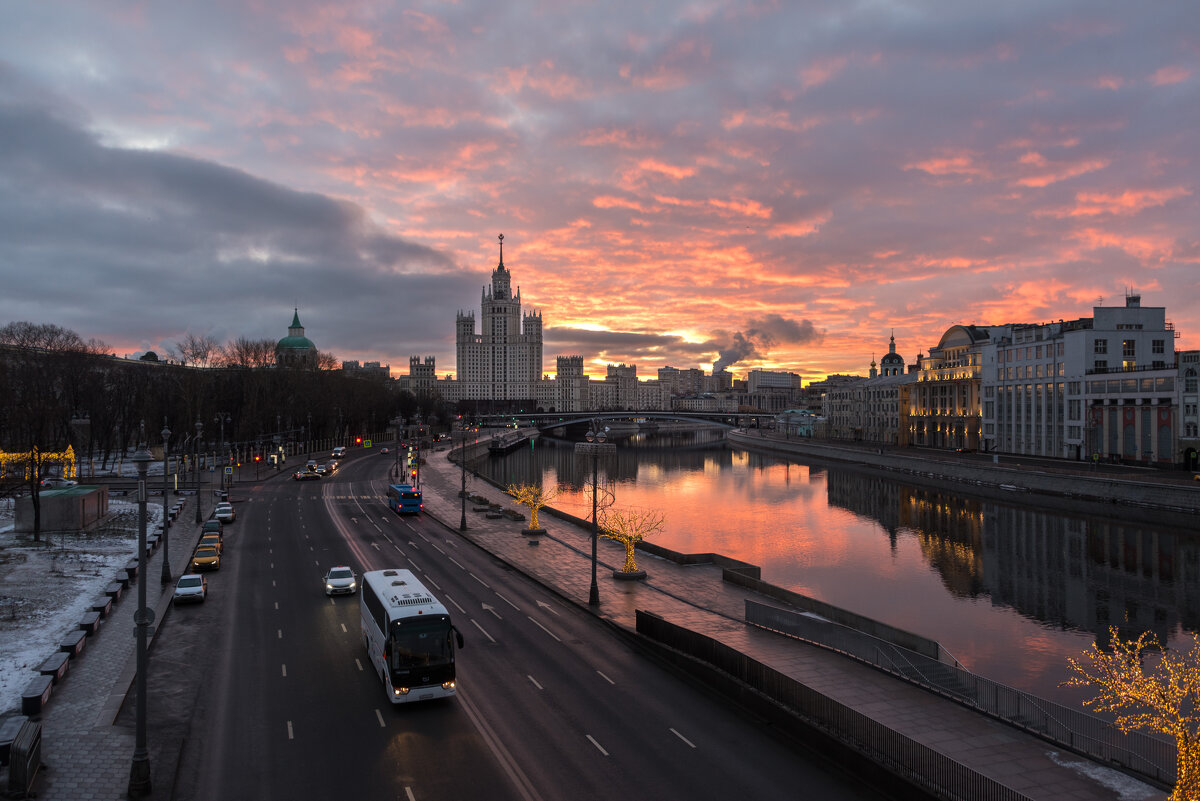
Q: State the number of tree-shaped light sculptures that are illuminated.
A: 3